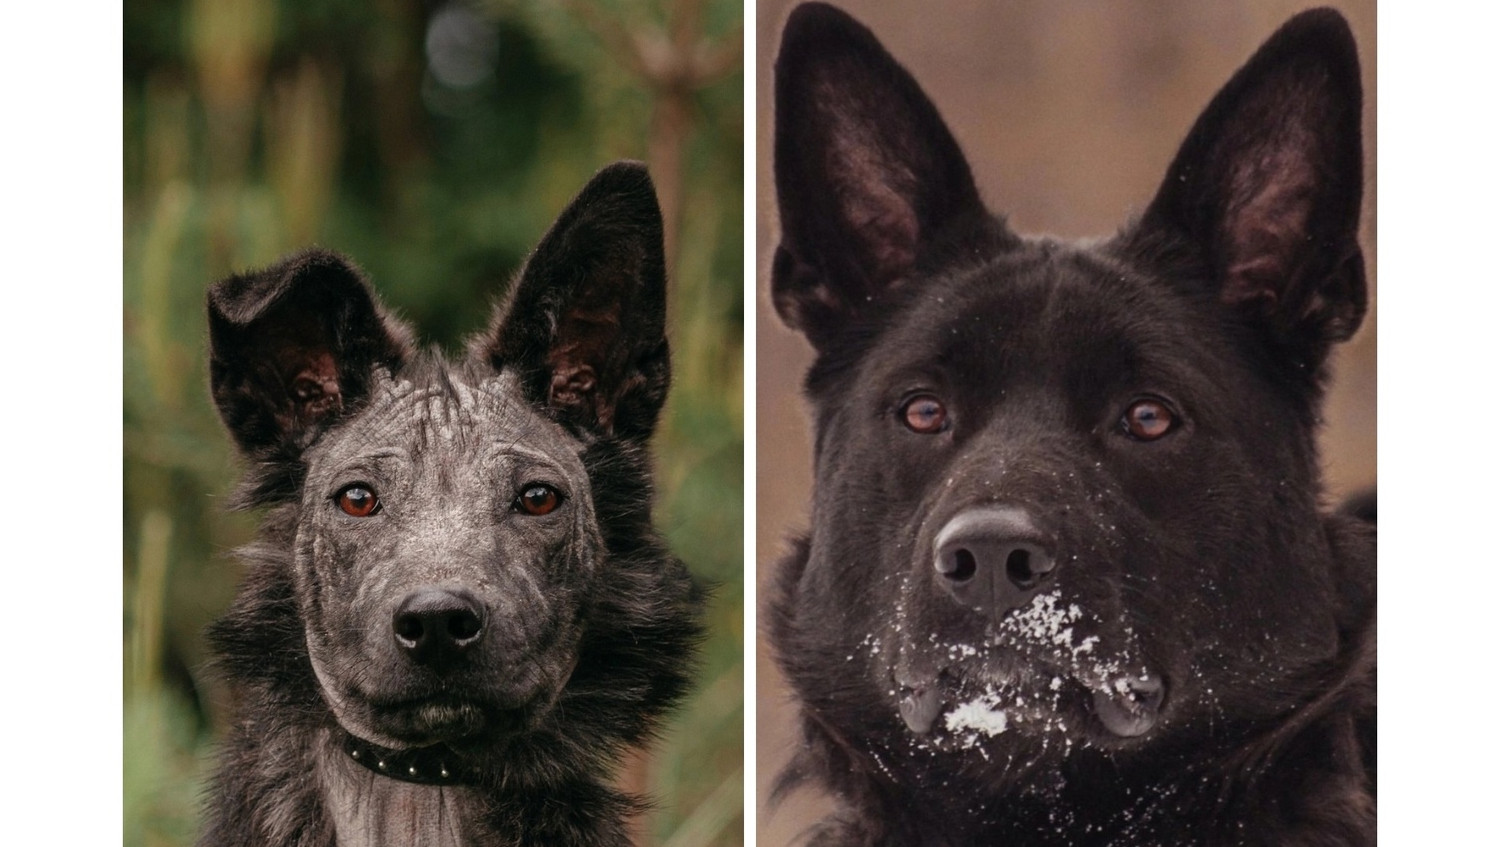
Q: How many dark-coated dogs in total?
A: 2